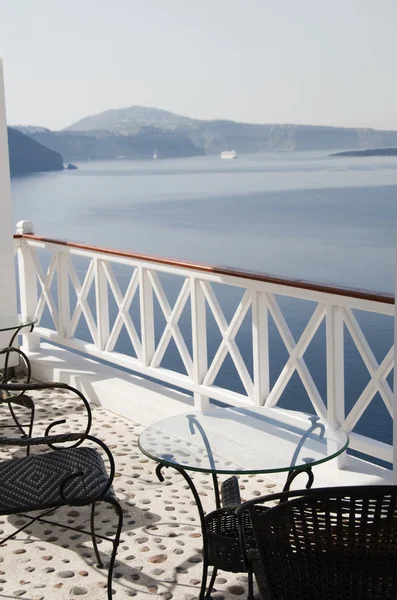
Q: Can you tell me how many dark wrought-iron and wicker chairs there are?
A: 3